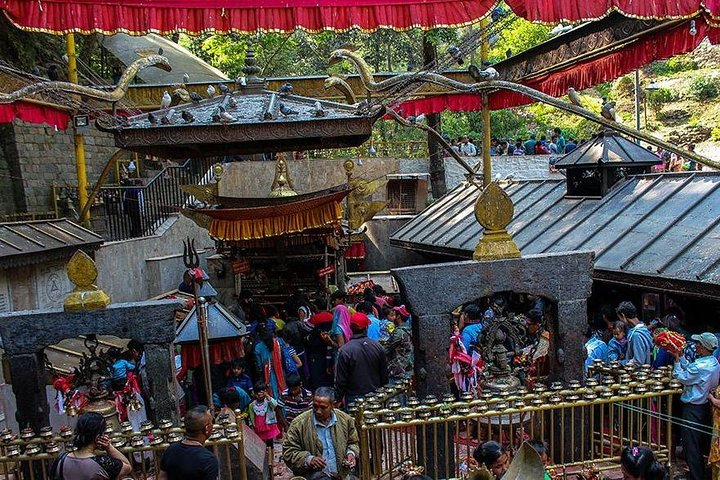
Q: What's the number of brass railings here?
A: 2